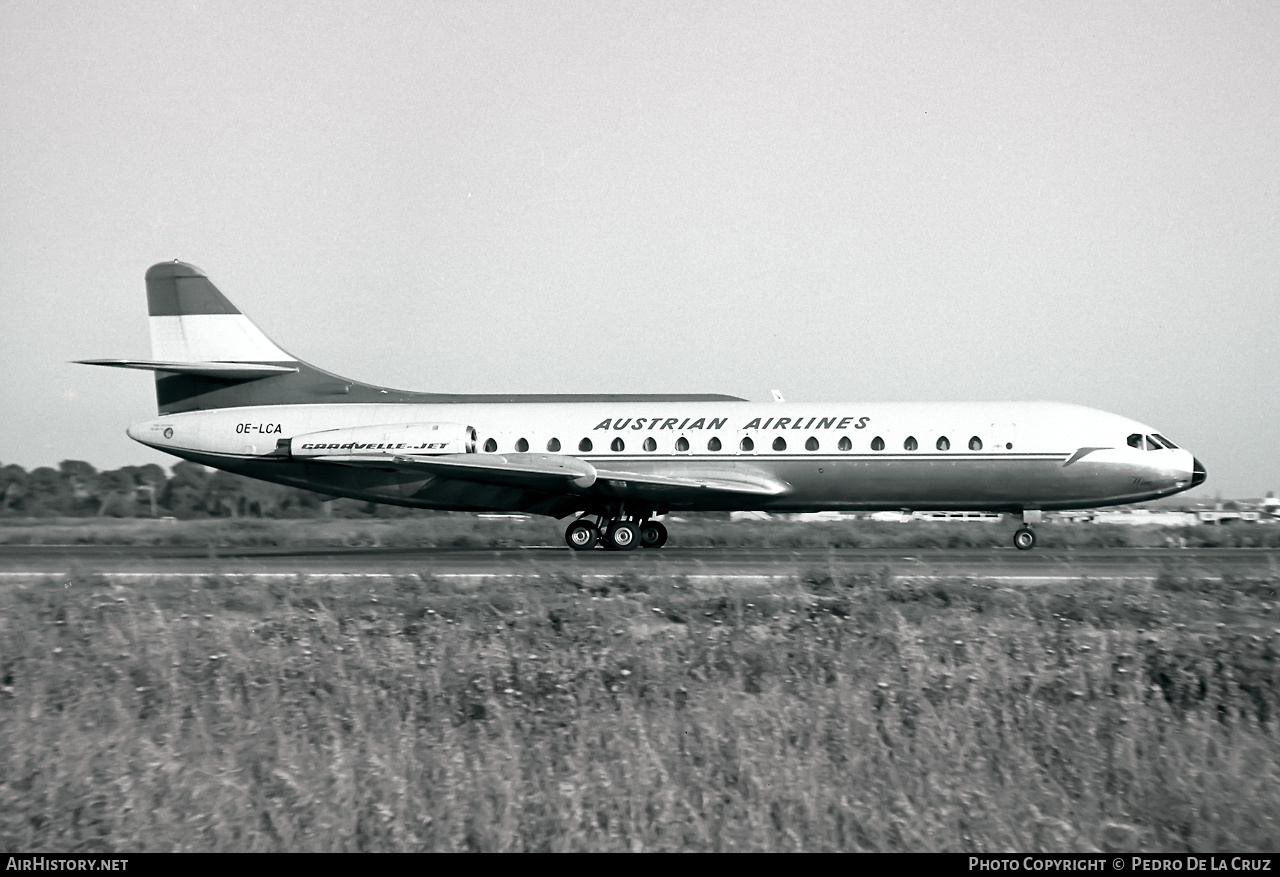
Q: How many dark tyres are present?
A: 4